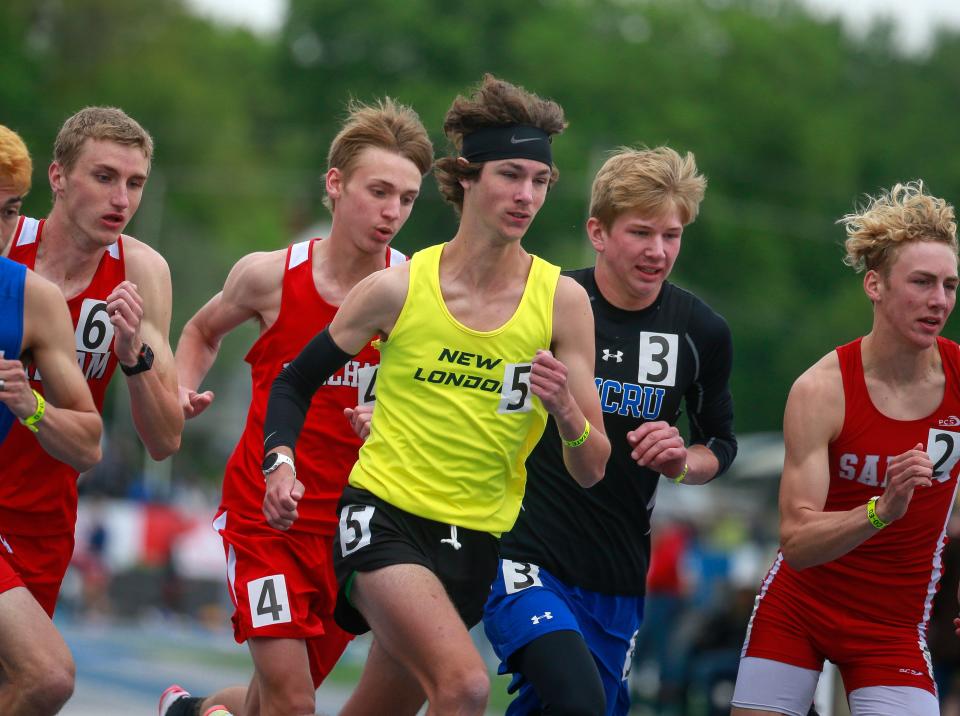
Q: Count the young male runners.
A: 6